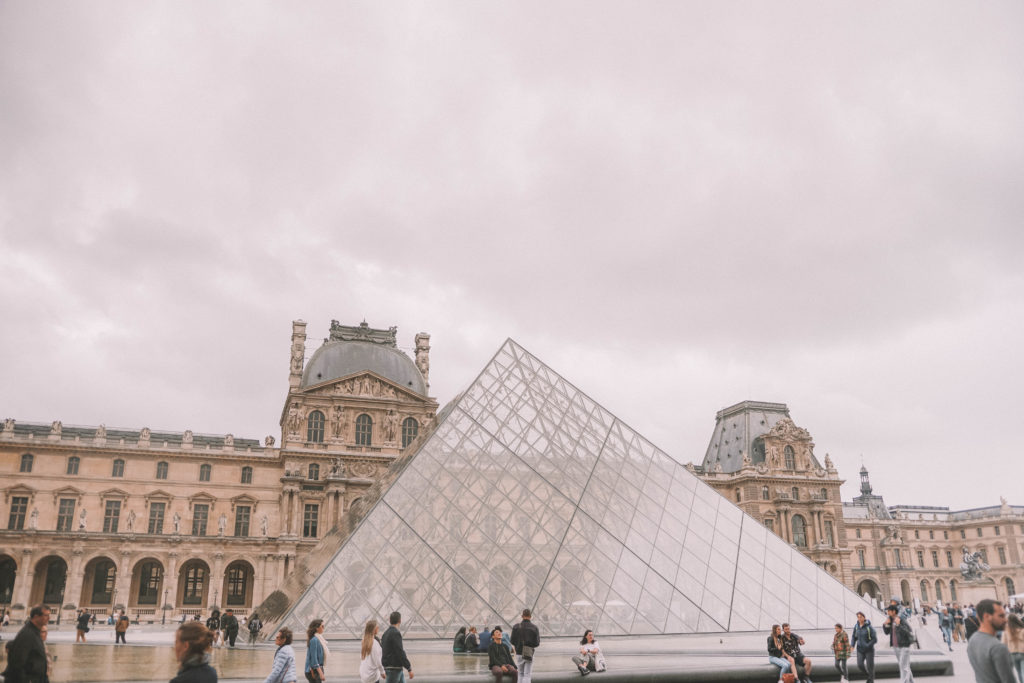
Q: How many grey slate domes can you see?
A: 2